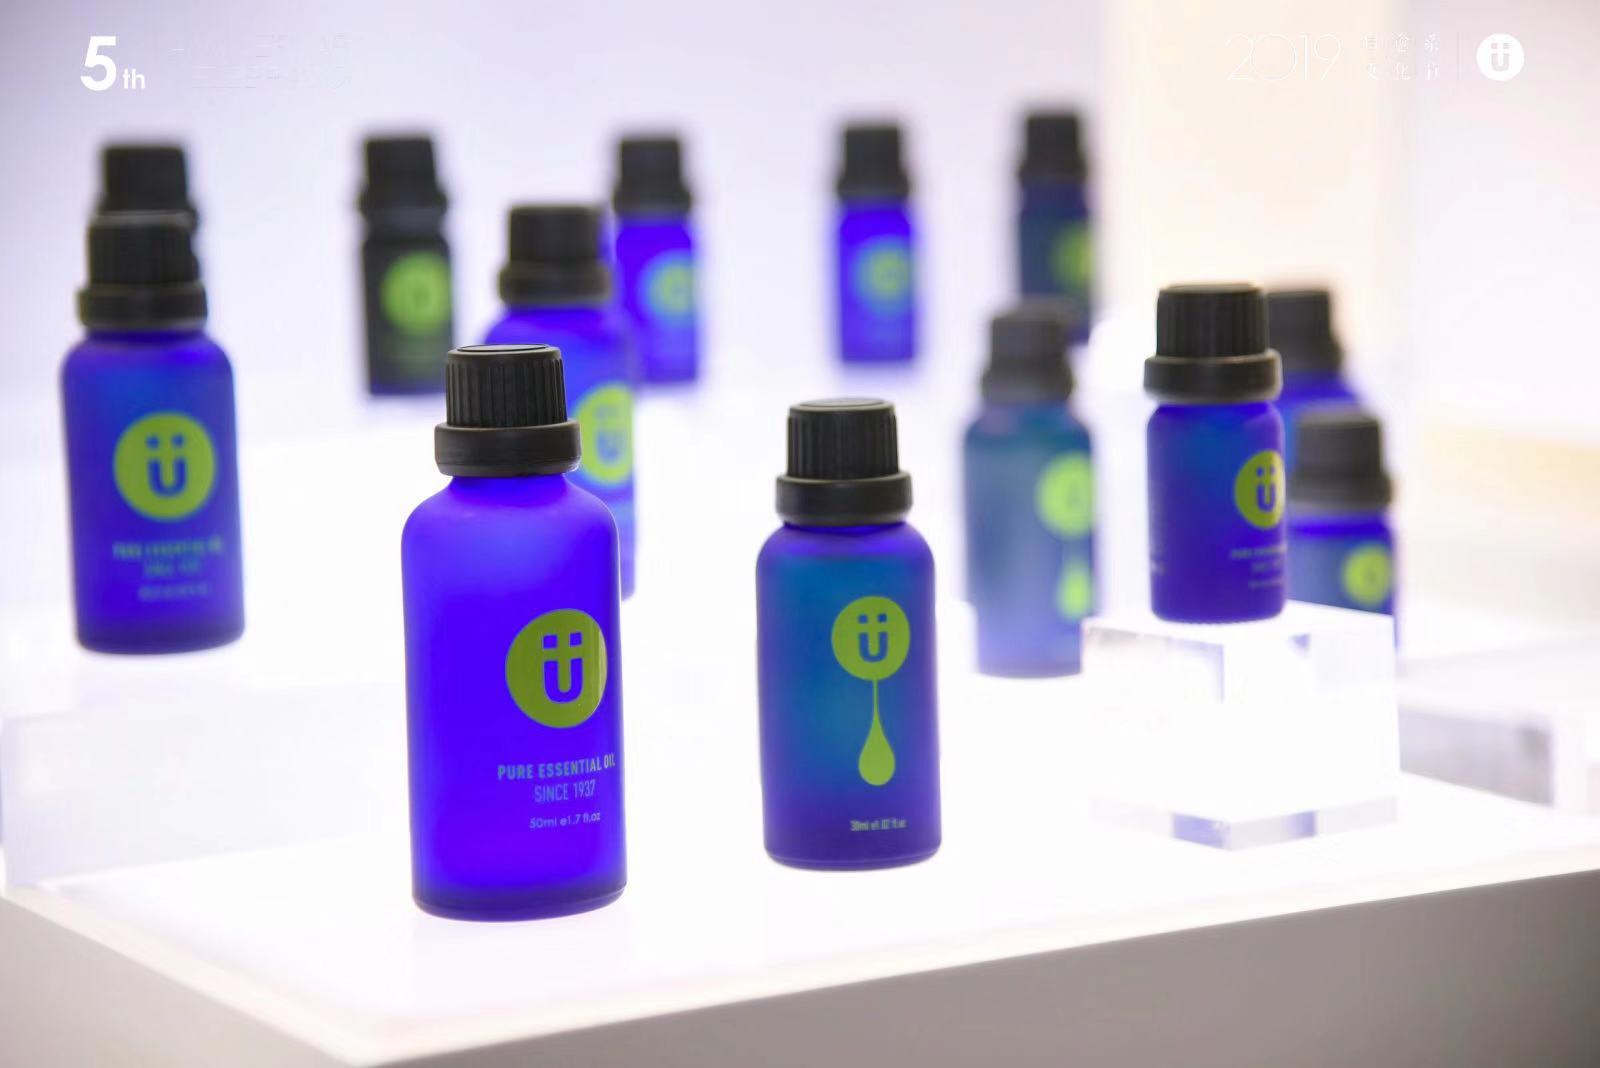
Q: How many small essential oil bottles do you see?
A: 13